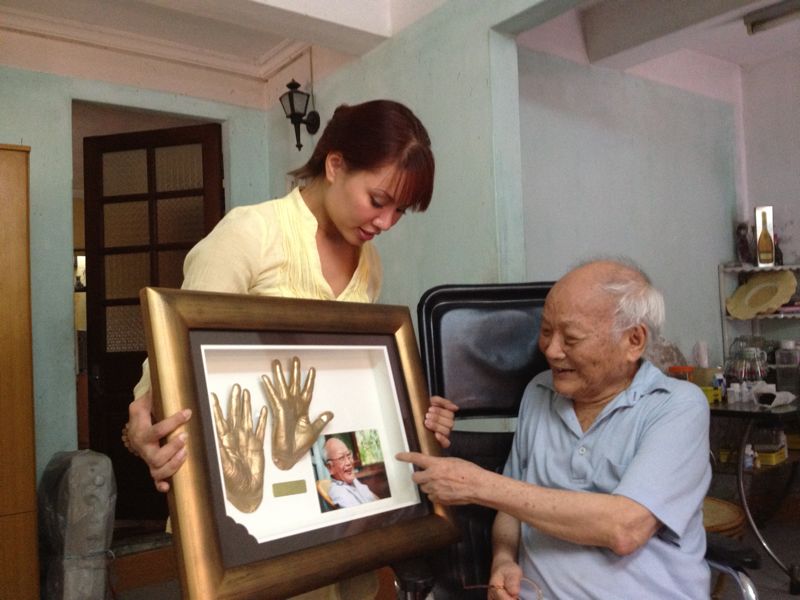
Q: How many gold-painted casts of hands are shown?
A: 2